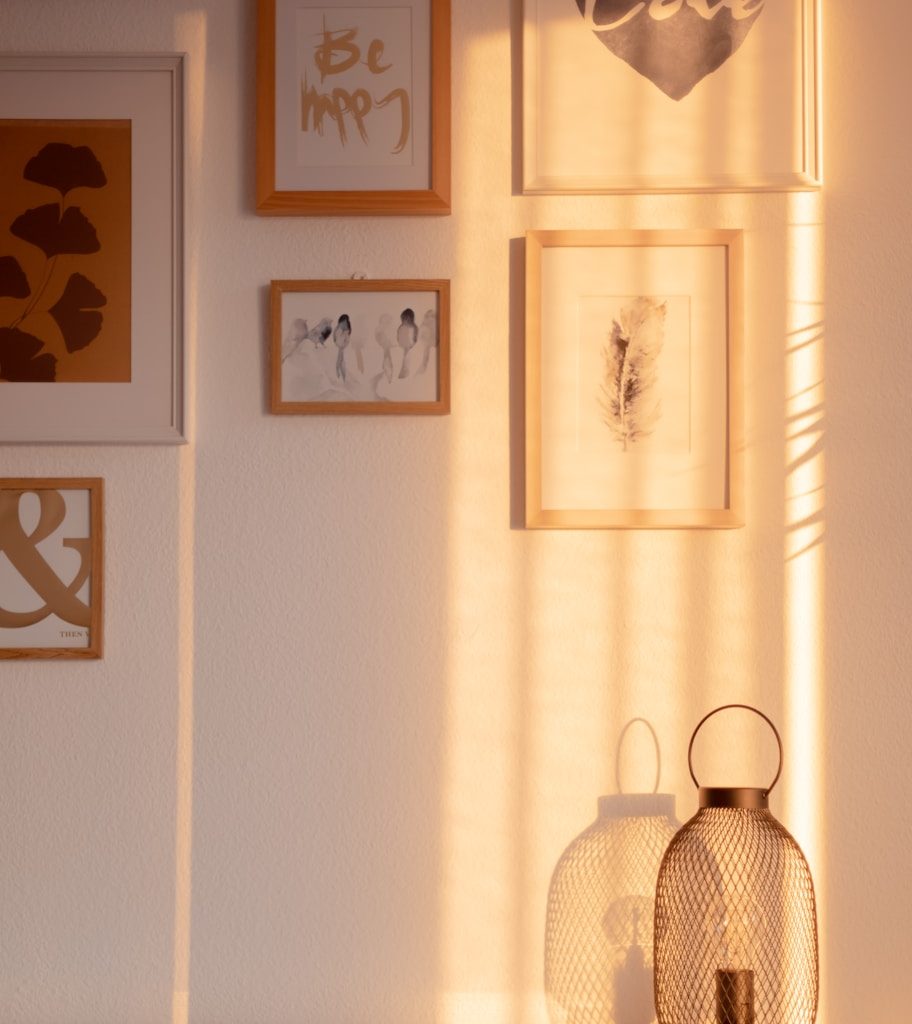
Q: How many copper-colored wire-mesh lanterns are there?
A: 1